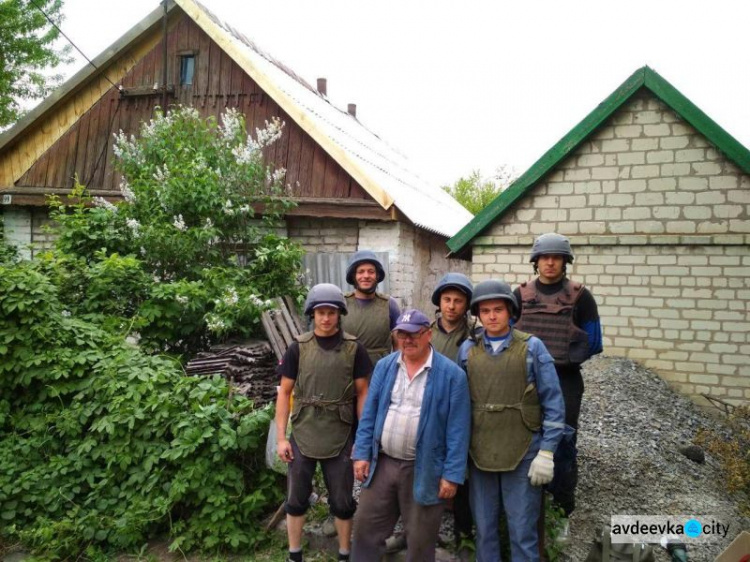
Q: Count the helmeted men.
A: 5